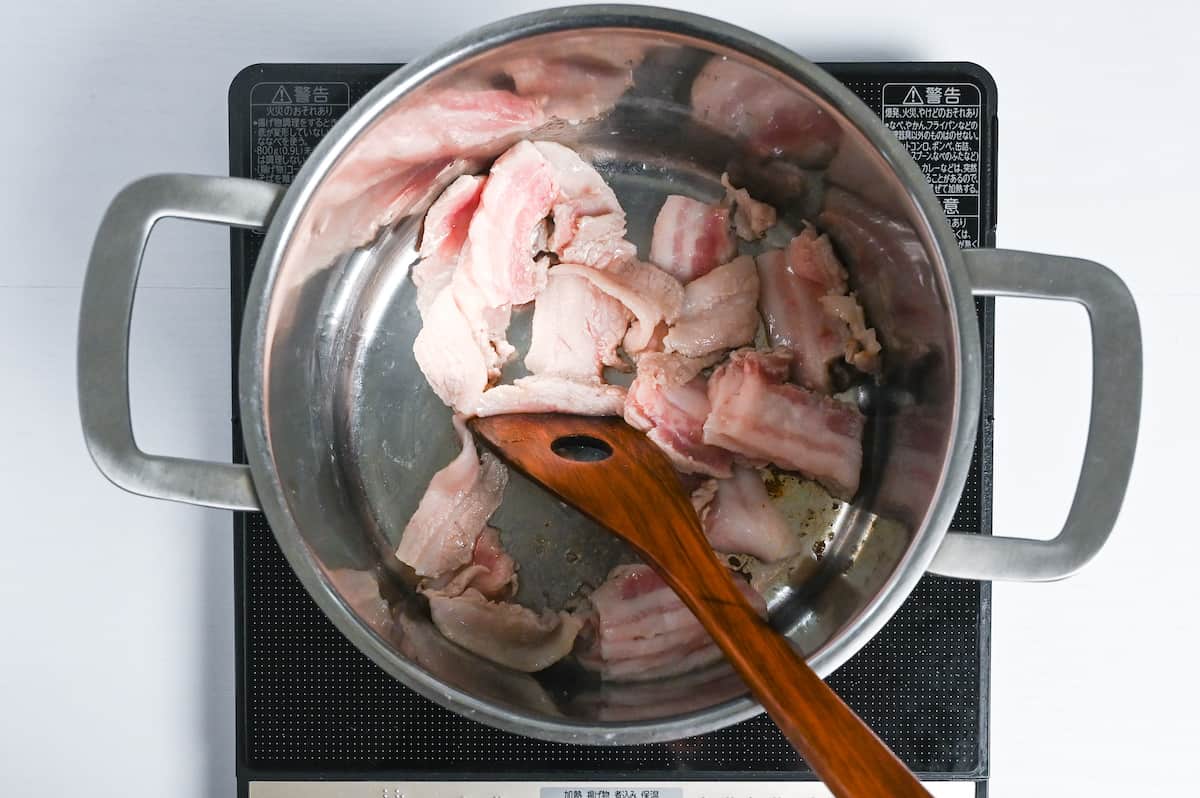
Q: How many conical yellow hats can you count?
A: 0